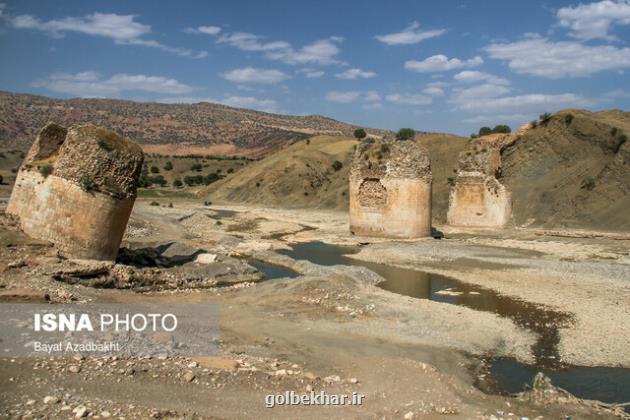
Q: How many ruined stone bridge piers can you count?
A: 3